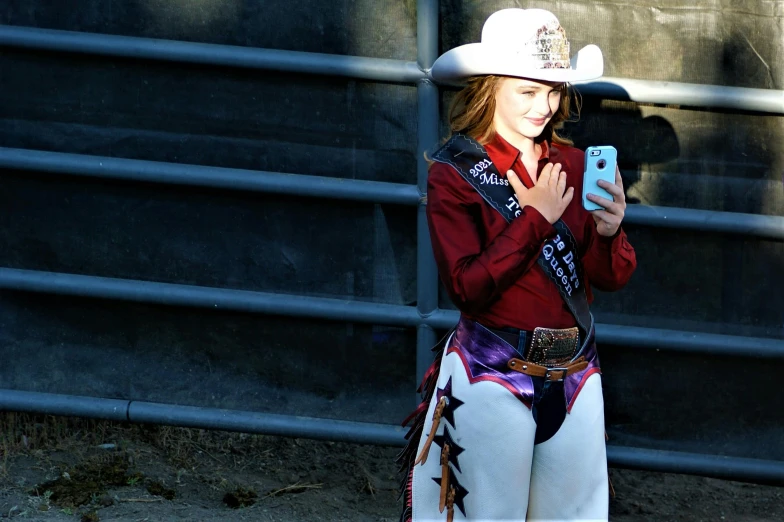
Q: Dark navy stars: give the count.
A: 3